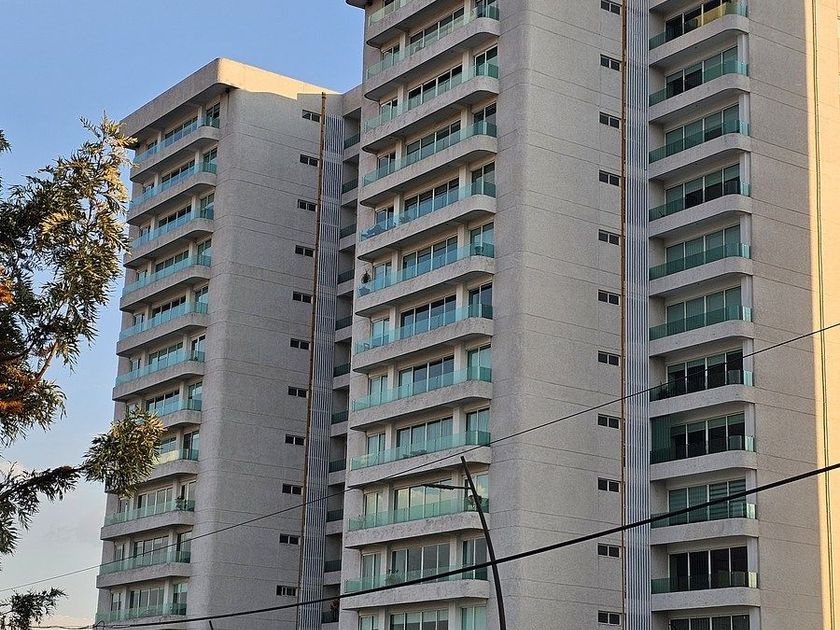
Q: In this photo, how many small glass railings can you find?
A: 11